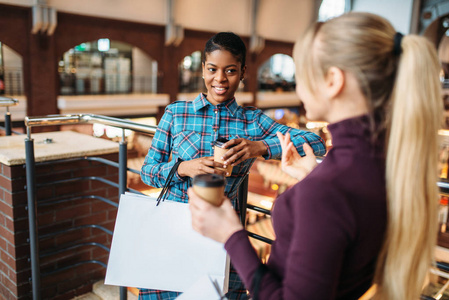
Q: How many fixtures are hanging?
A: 3